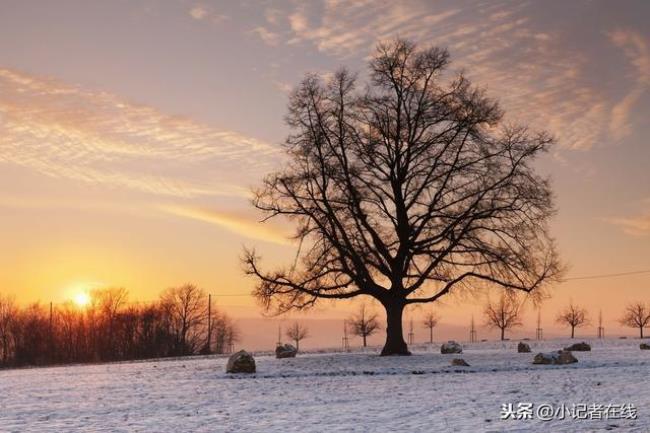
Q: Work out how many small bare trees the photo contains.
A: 6